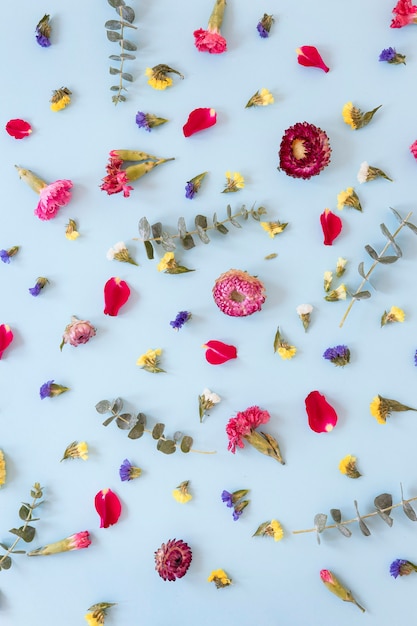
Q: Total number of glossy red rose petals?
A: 9